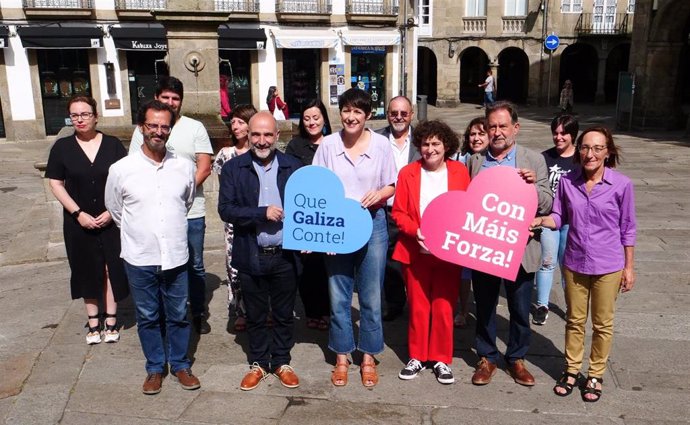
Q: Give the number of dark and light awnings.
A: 6